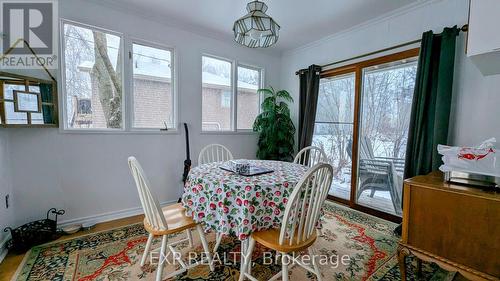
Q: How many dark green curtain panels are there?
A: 2